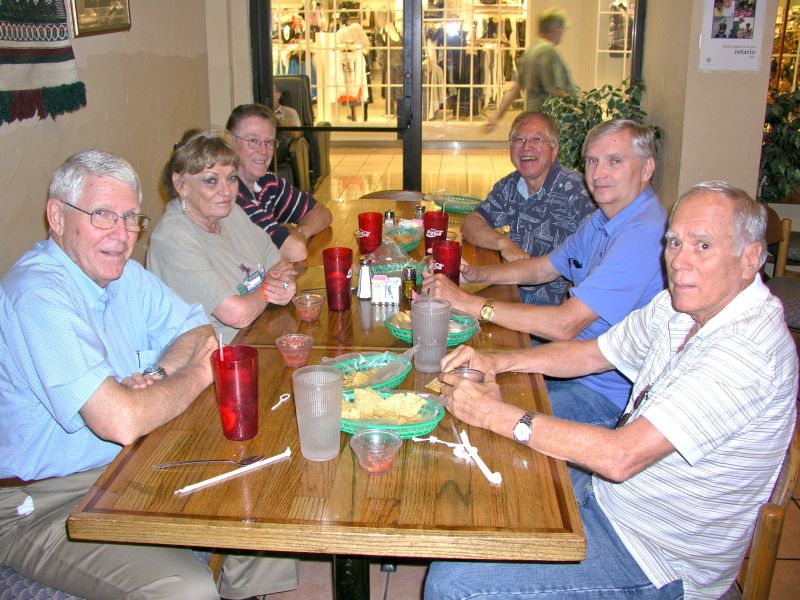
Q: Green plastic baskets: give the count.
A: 6